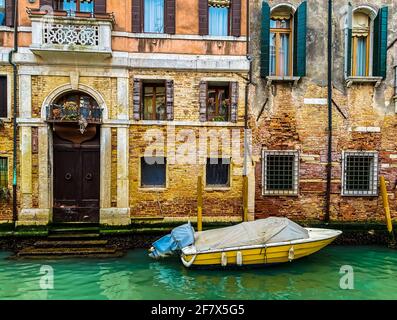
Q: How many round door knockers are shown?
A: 2